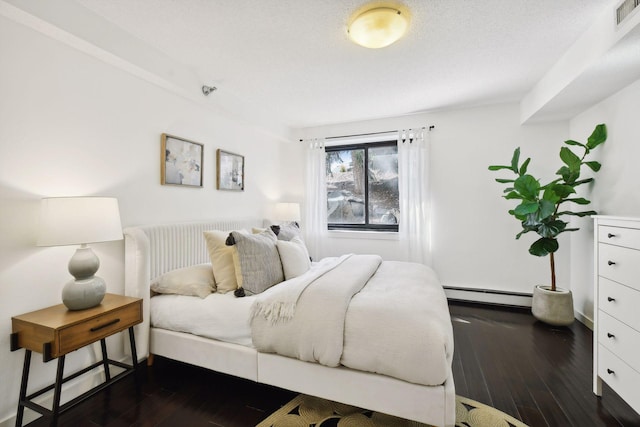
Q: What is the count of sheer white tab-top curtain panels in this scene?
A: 2